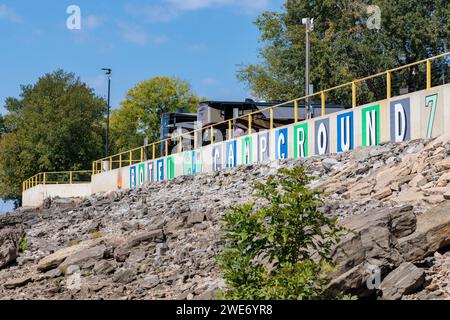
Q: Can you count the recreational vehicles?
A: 2